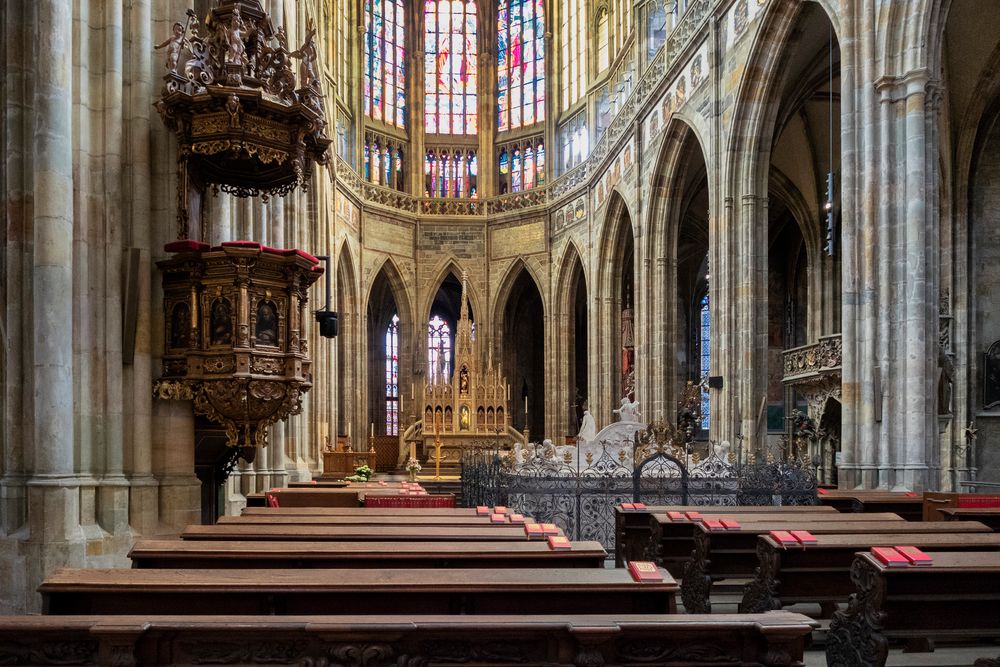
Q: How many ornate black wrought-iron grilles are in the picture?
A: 1